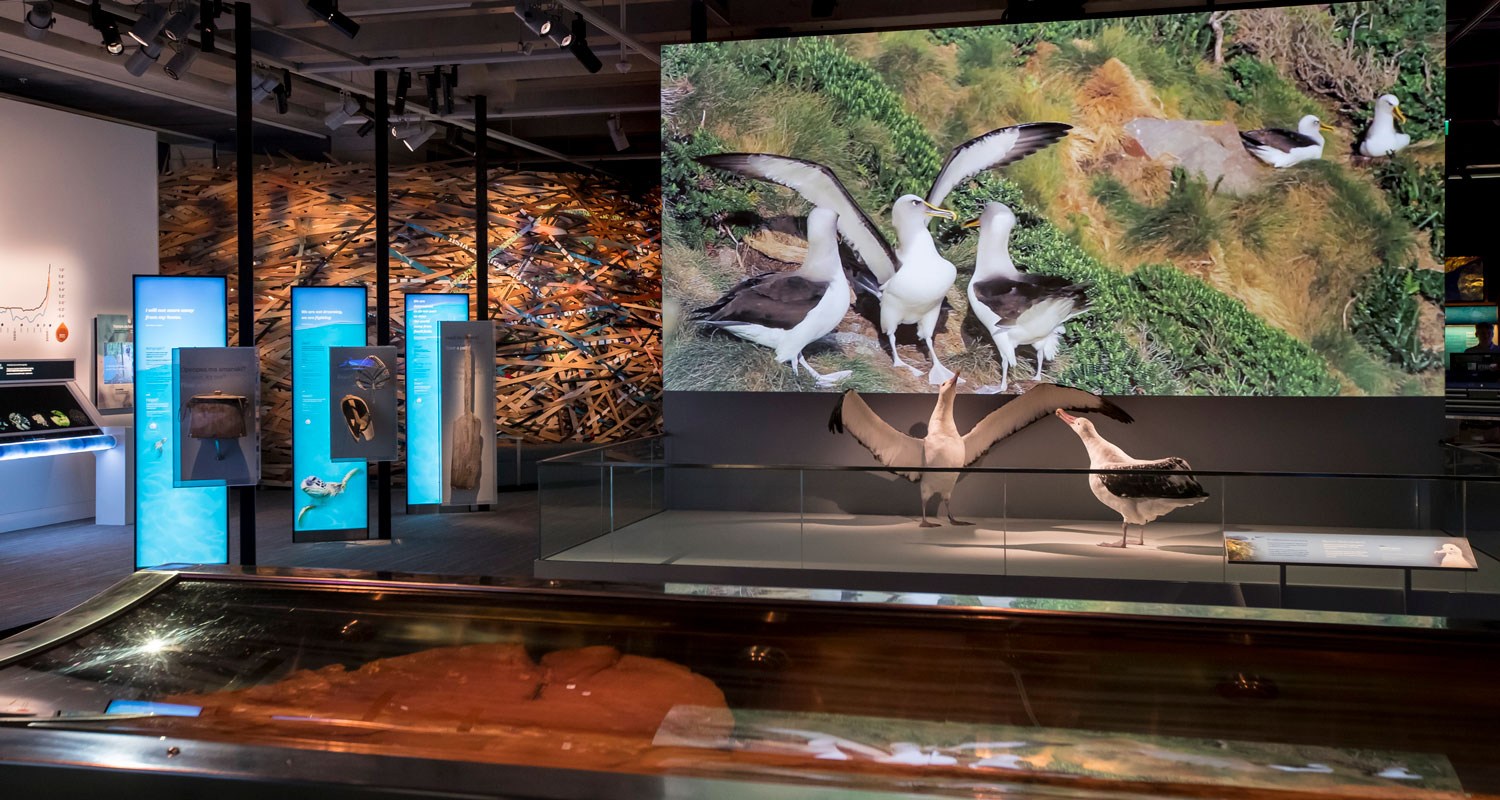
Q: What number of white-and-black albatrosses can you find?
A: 7